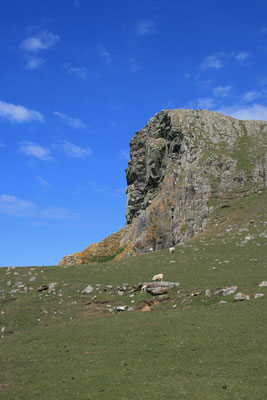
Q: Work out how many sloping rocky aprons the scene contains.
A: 1